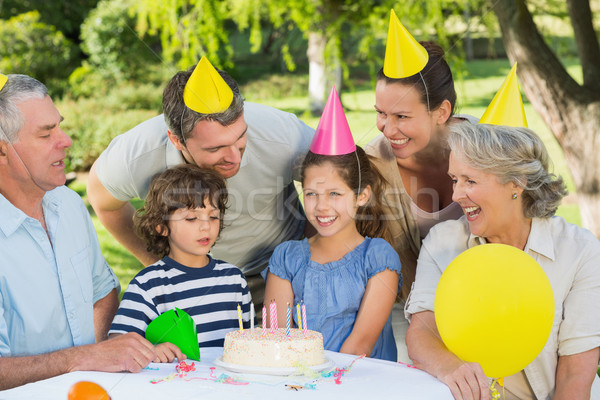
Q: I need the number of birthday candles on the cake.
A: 8